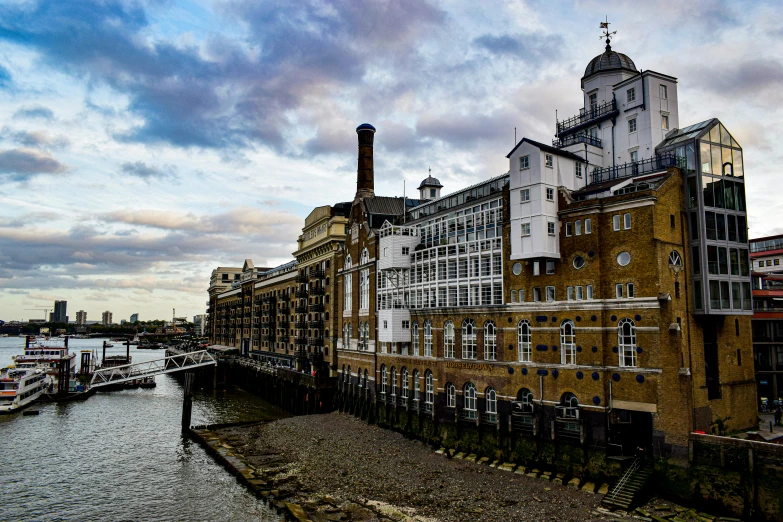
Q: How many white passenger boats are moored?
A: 2